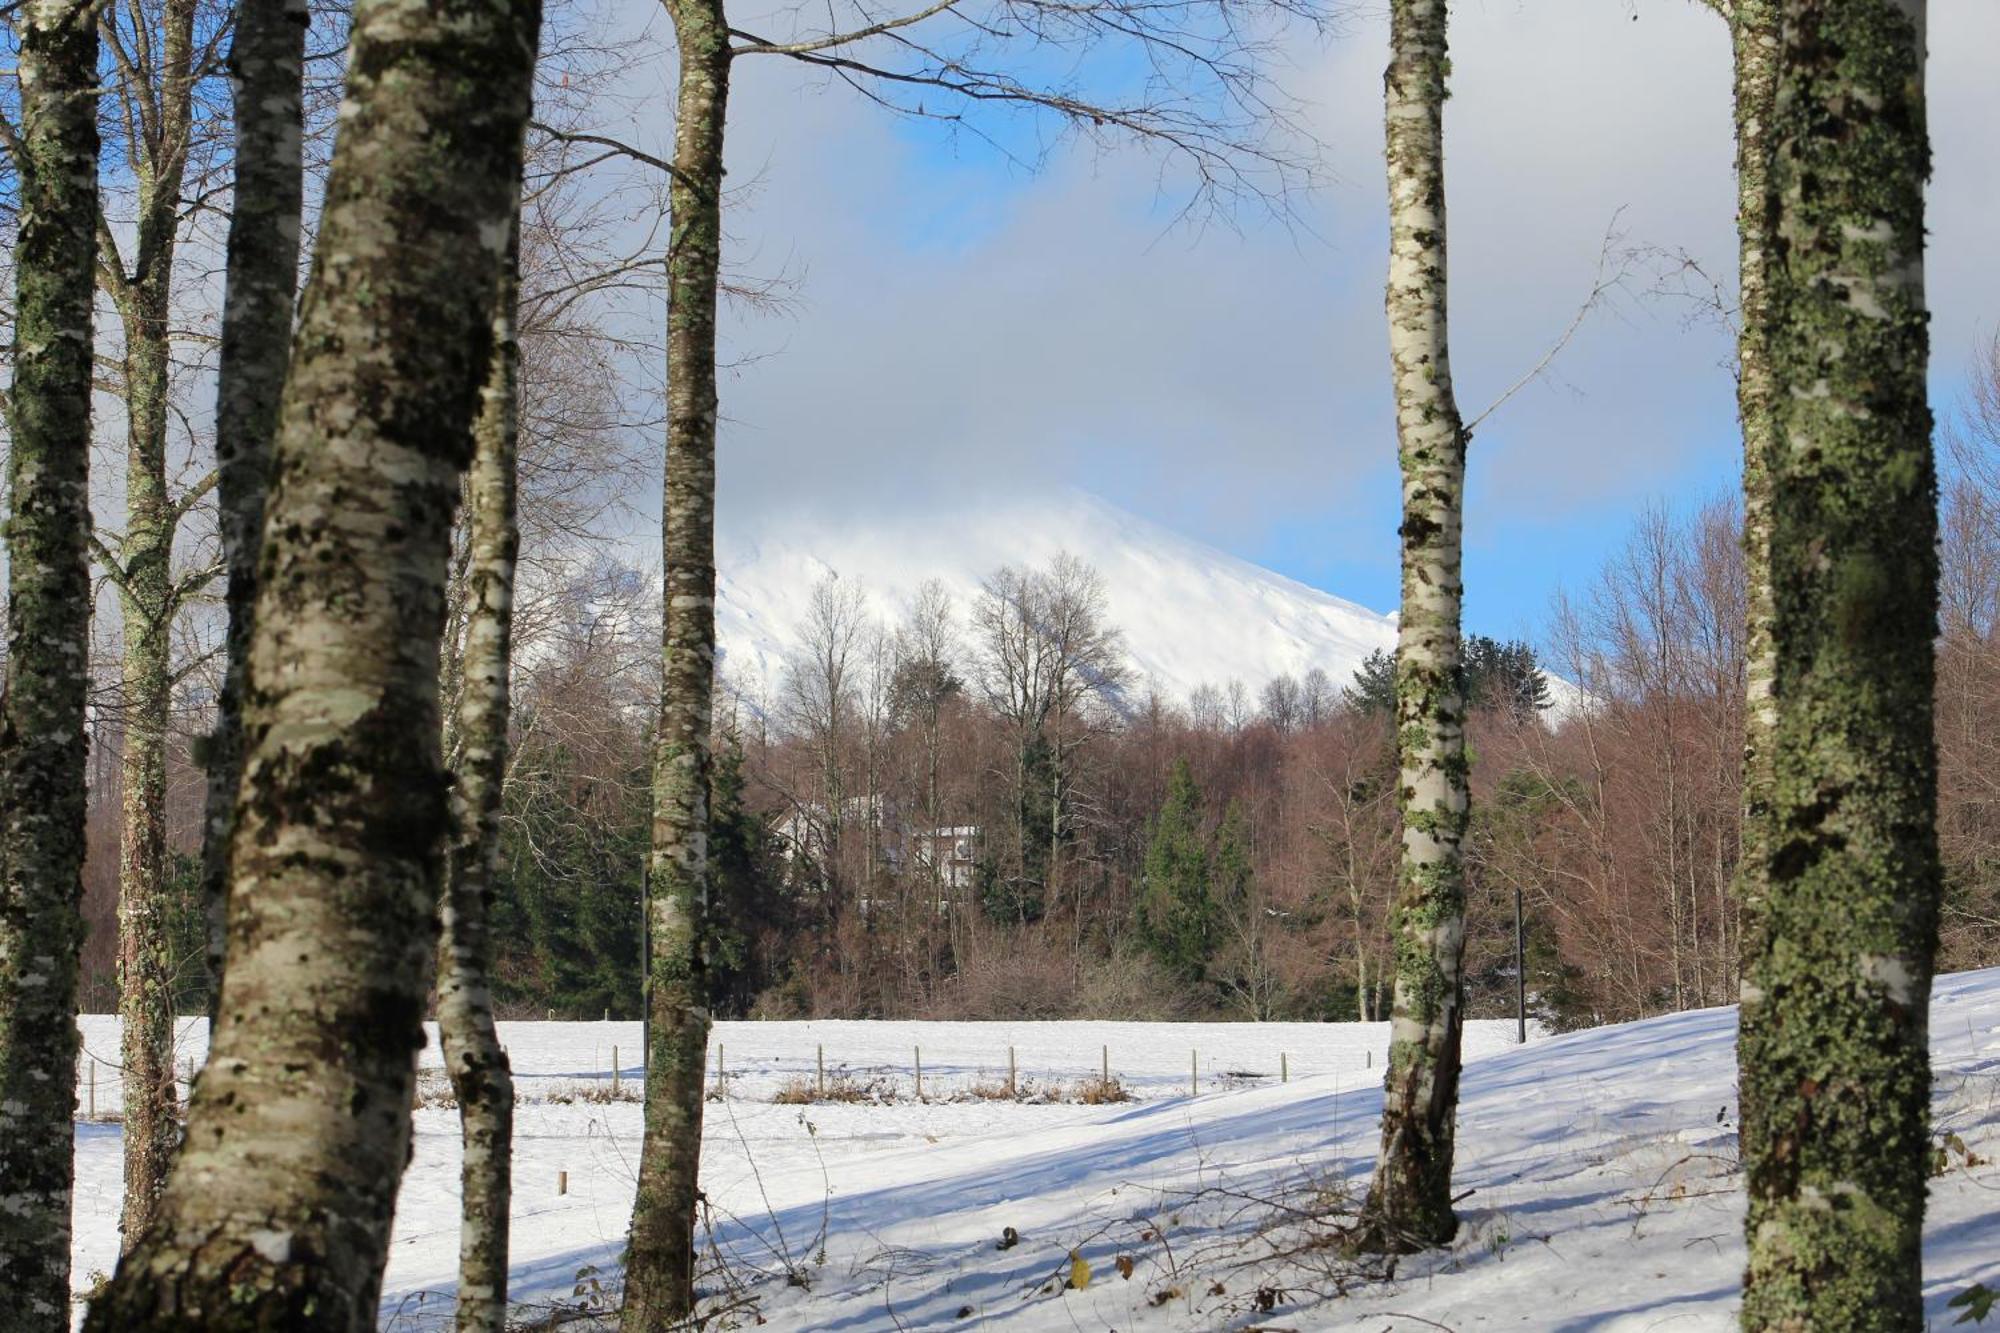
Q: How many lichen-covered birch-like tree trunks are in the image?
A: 9